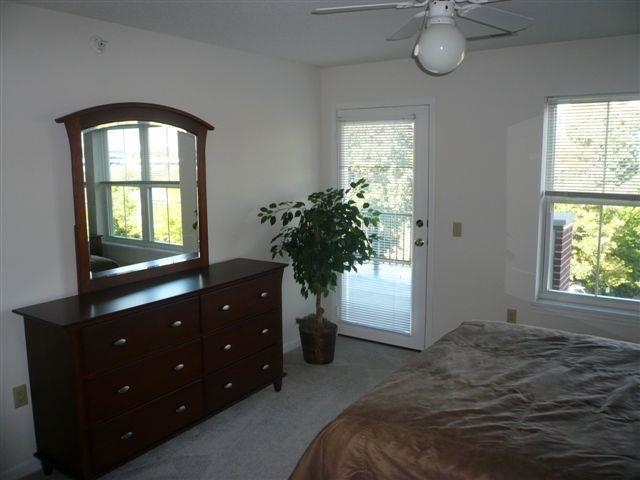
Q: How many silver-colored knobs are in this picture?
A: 12